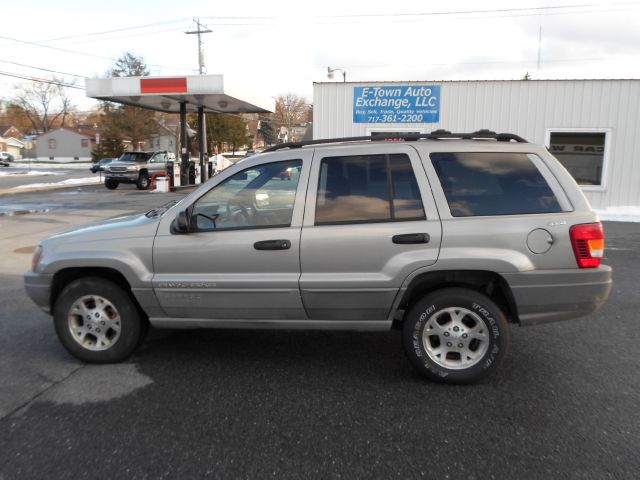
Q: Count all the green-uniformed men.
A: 0